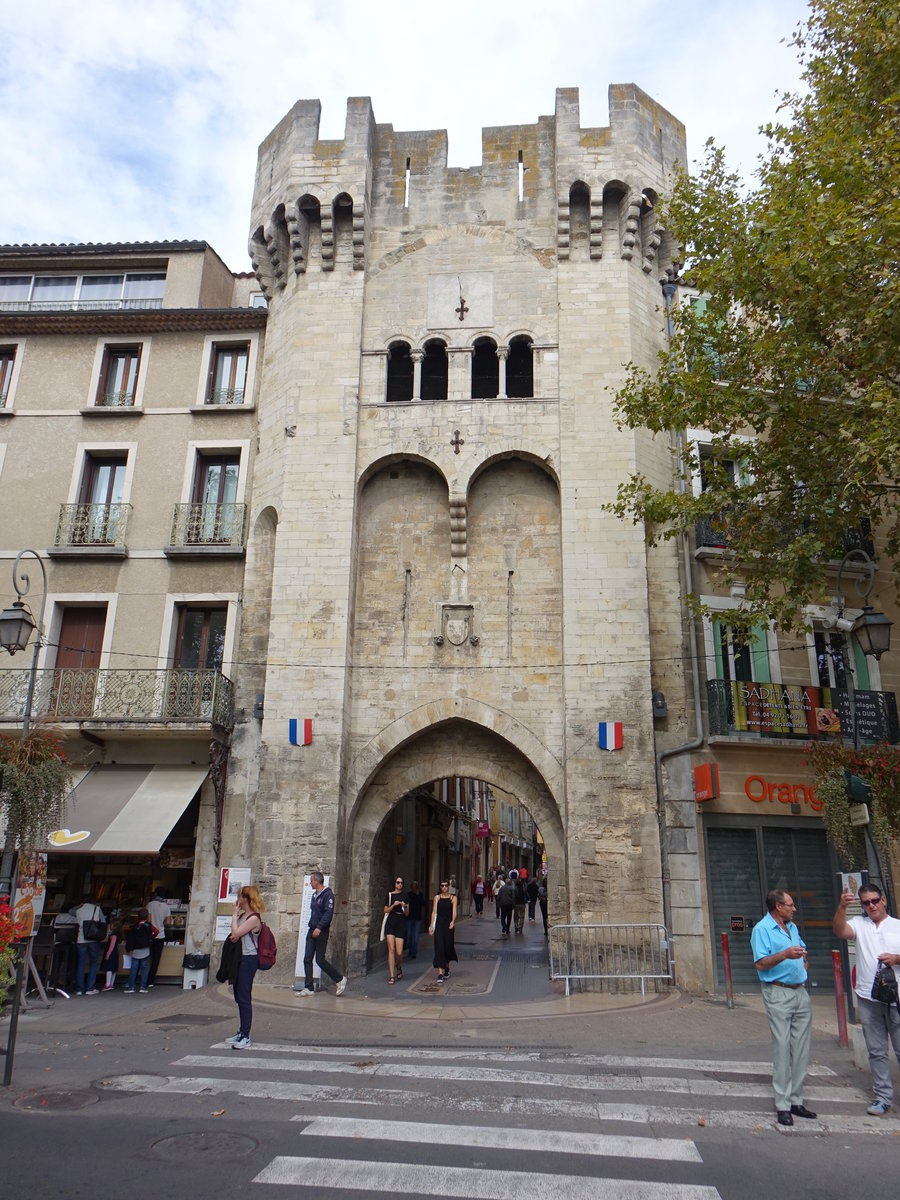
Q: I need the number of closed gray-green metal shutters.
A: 2